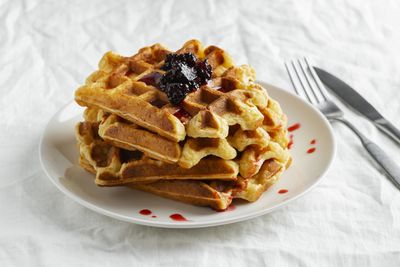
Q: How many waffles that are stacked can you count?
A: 4